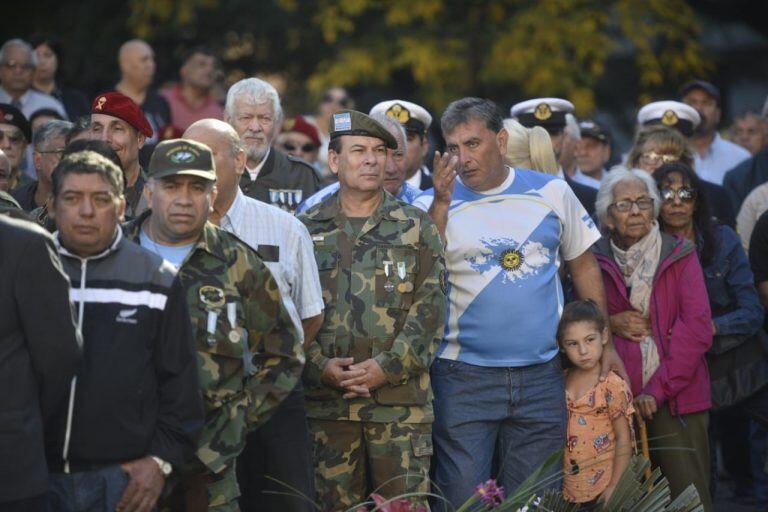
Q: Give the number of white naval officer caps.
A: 3